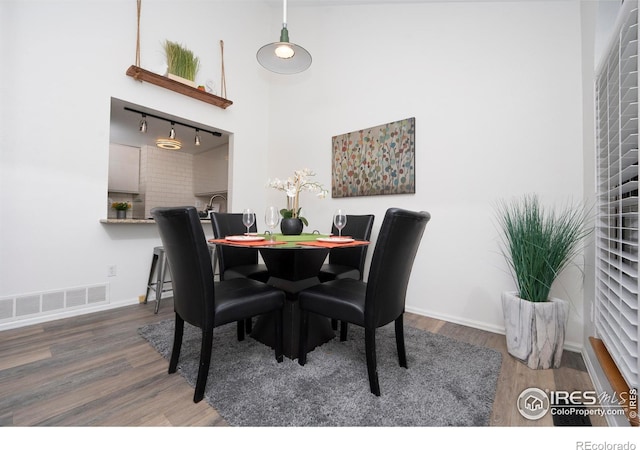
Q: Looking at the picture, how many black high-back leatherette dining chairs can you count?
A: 4